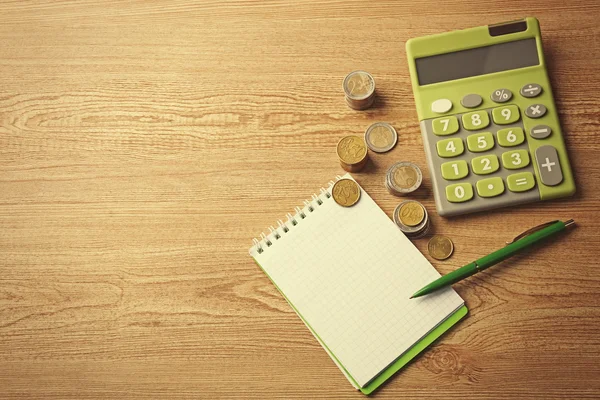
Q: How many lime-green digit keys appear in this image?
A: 10